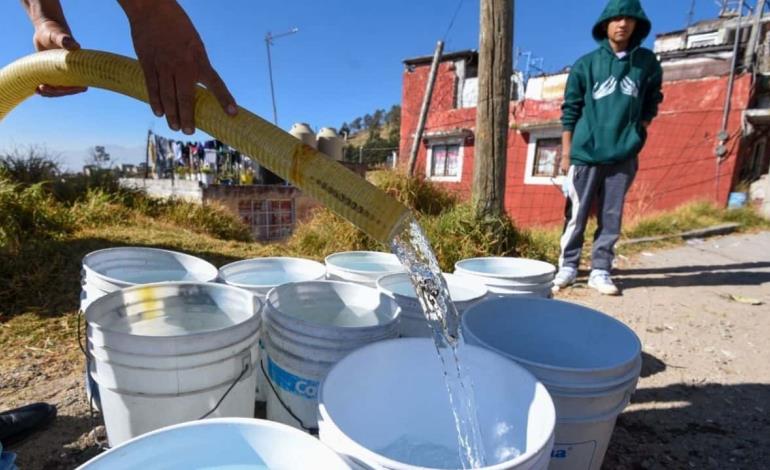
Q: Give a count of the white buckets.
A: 10